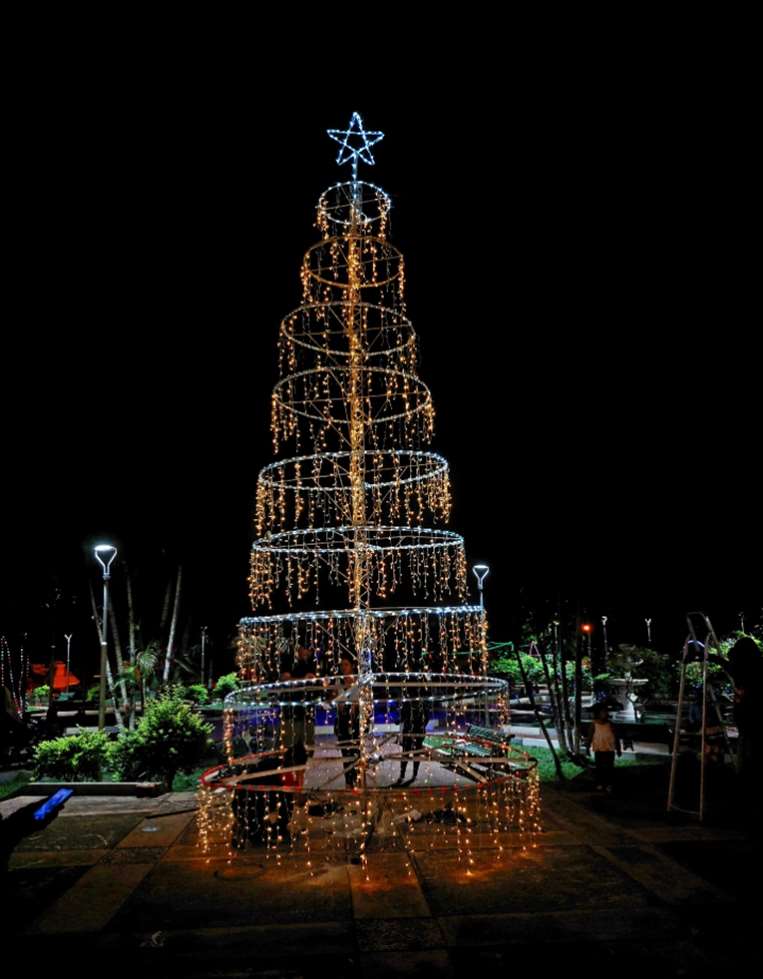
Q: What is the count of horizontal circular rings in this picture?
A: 9